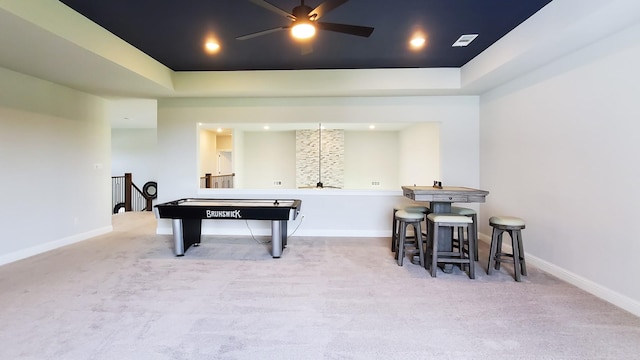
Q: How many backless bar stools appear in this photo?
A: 5